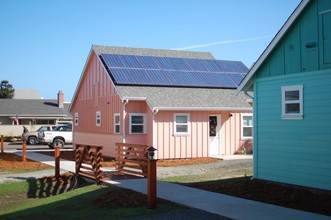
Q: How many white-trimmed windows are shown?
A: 7